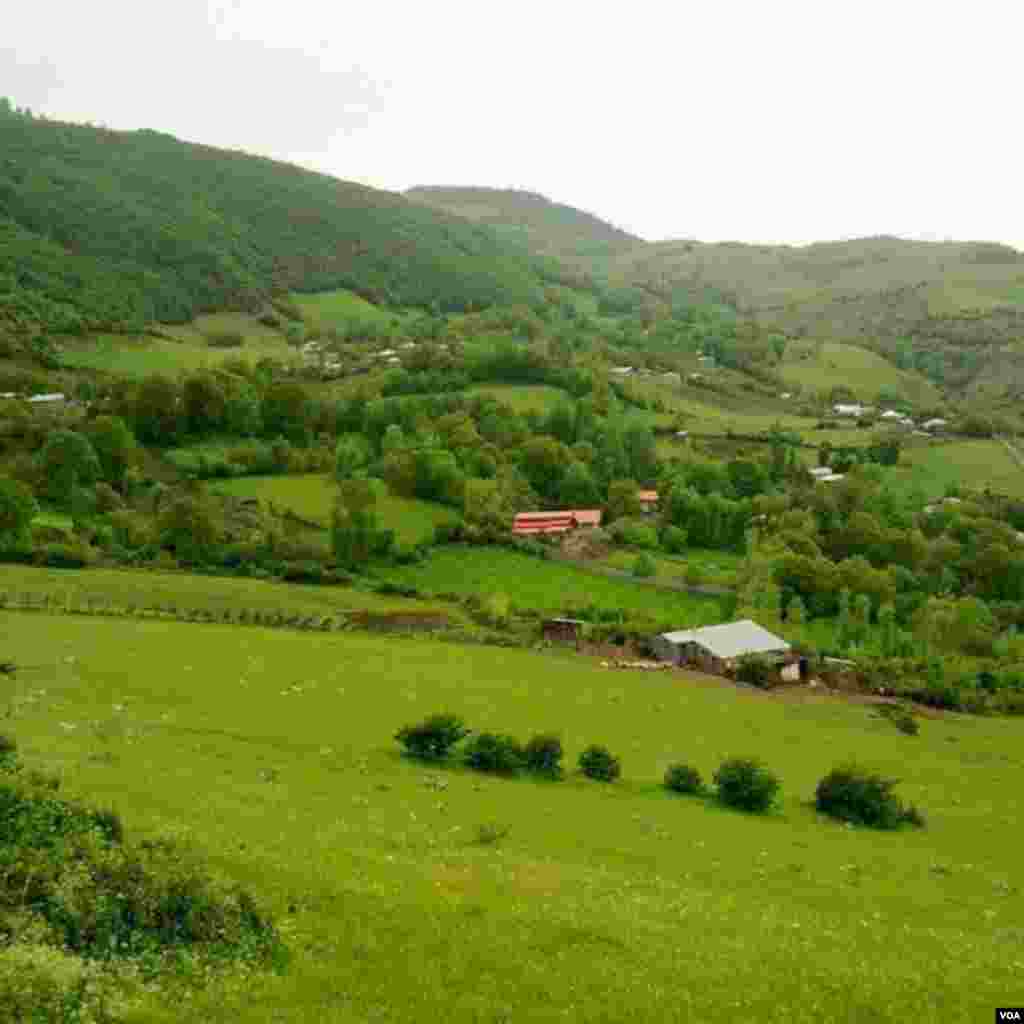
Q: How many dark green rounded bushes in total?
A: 7